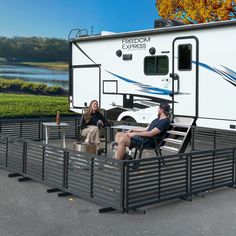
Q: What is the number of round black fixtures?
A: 2